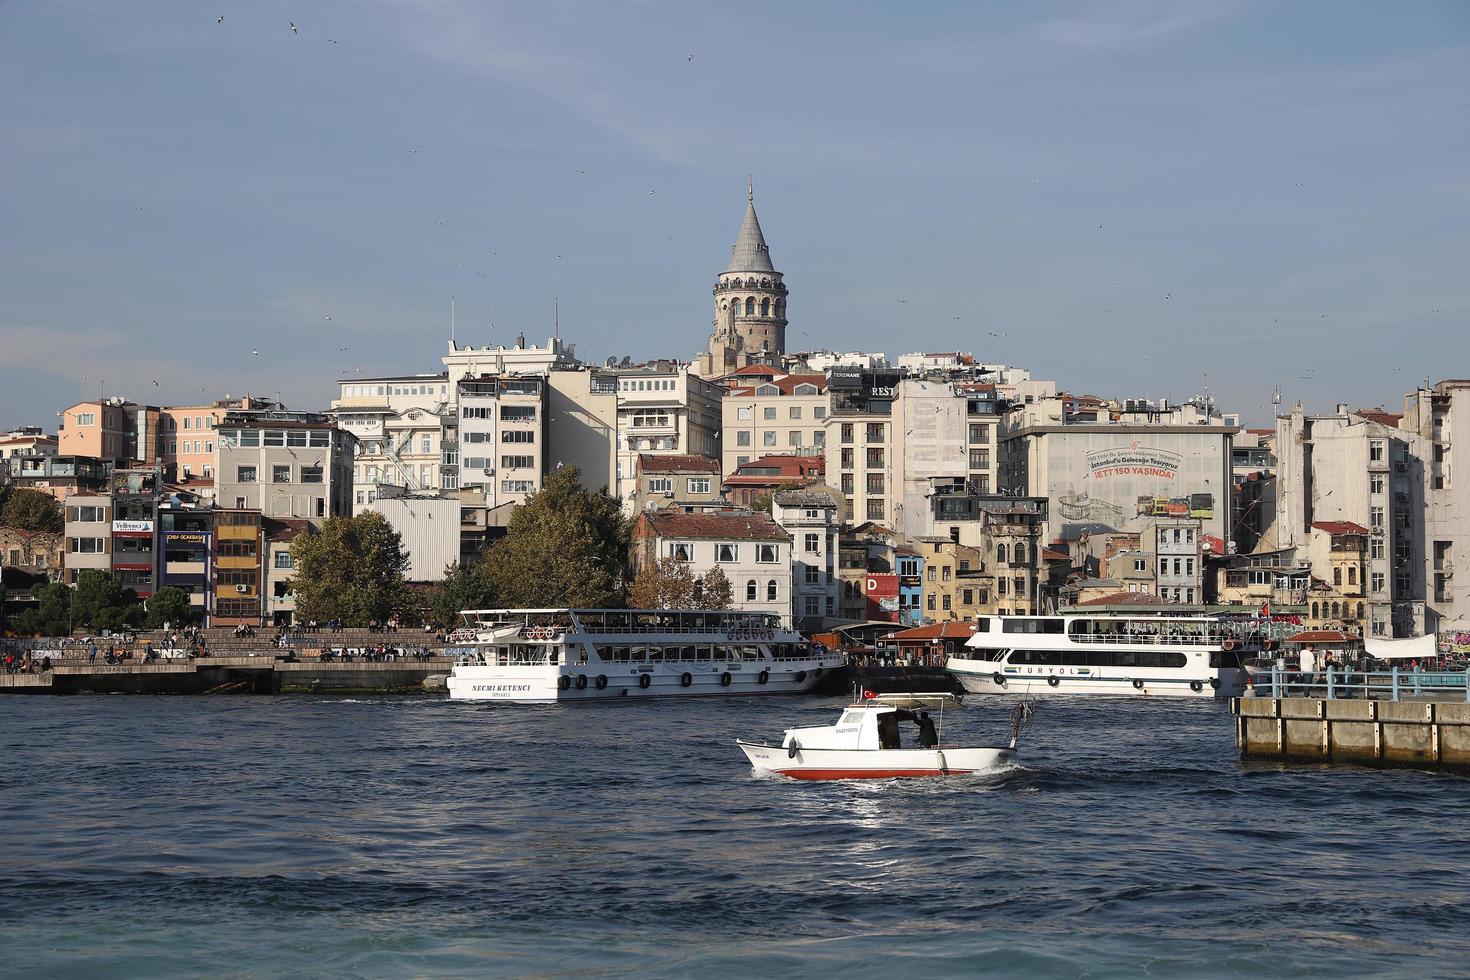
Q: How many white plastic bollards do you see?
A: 0